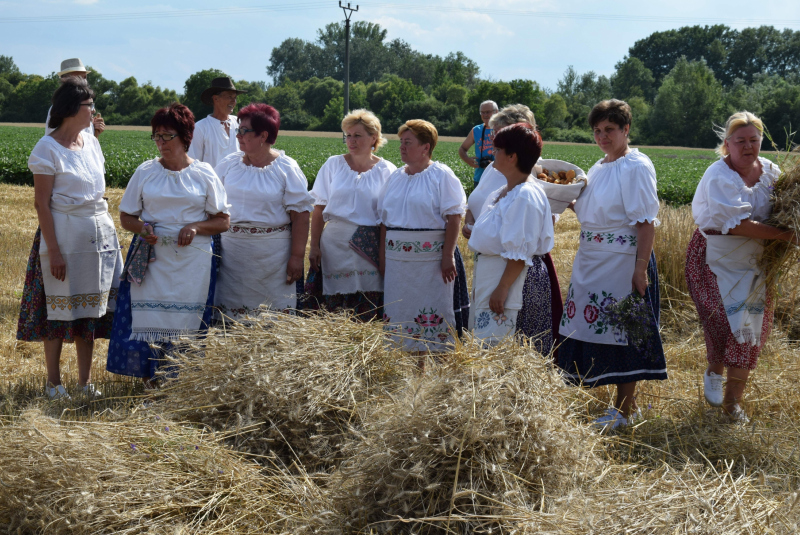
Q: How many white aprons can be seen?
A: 8